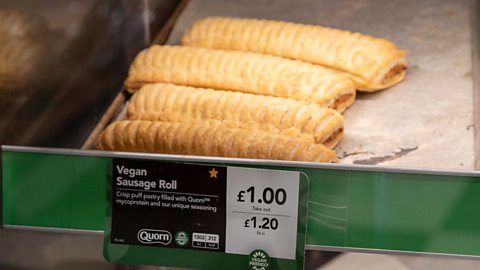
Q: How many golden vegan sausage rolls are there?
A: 4